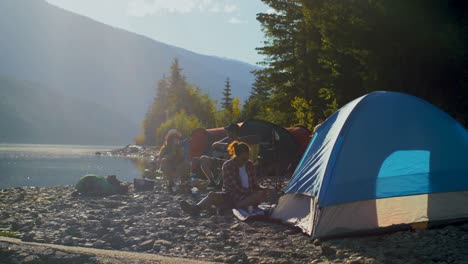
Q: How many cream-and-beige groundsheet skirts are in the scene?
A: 1